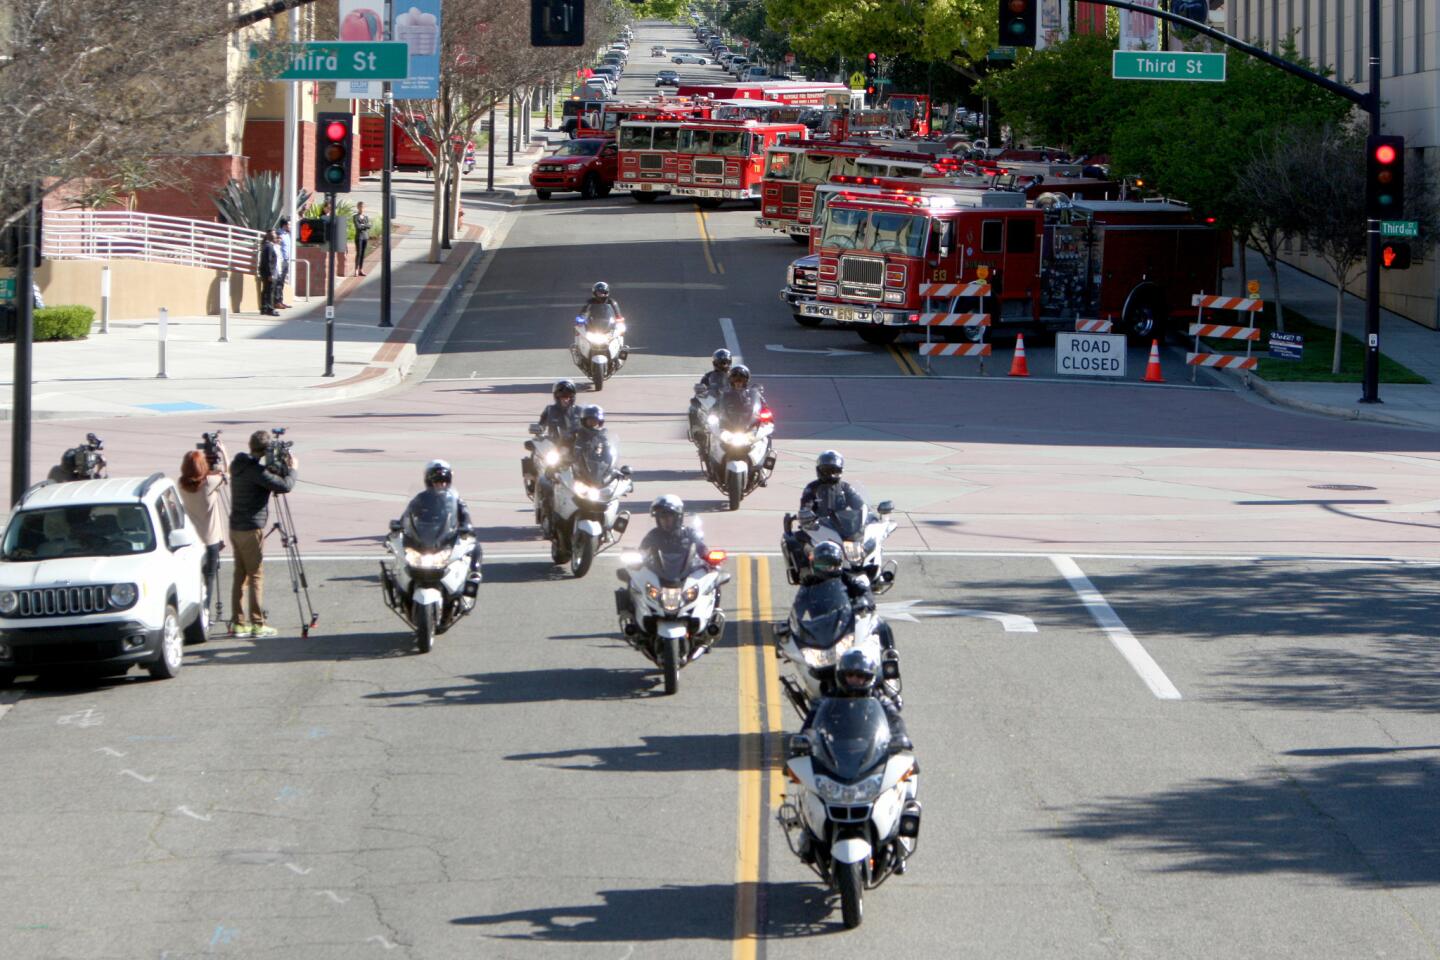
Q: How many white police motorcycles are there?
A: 10